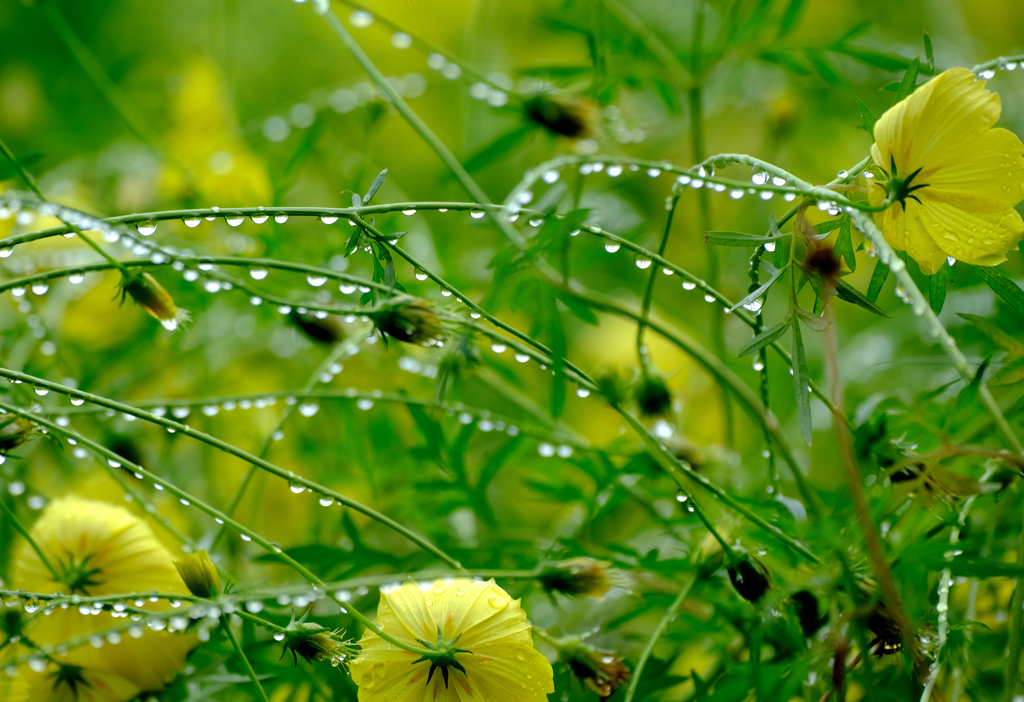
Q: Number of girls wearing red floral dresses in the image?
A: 0